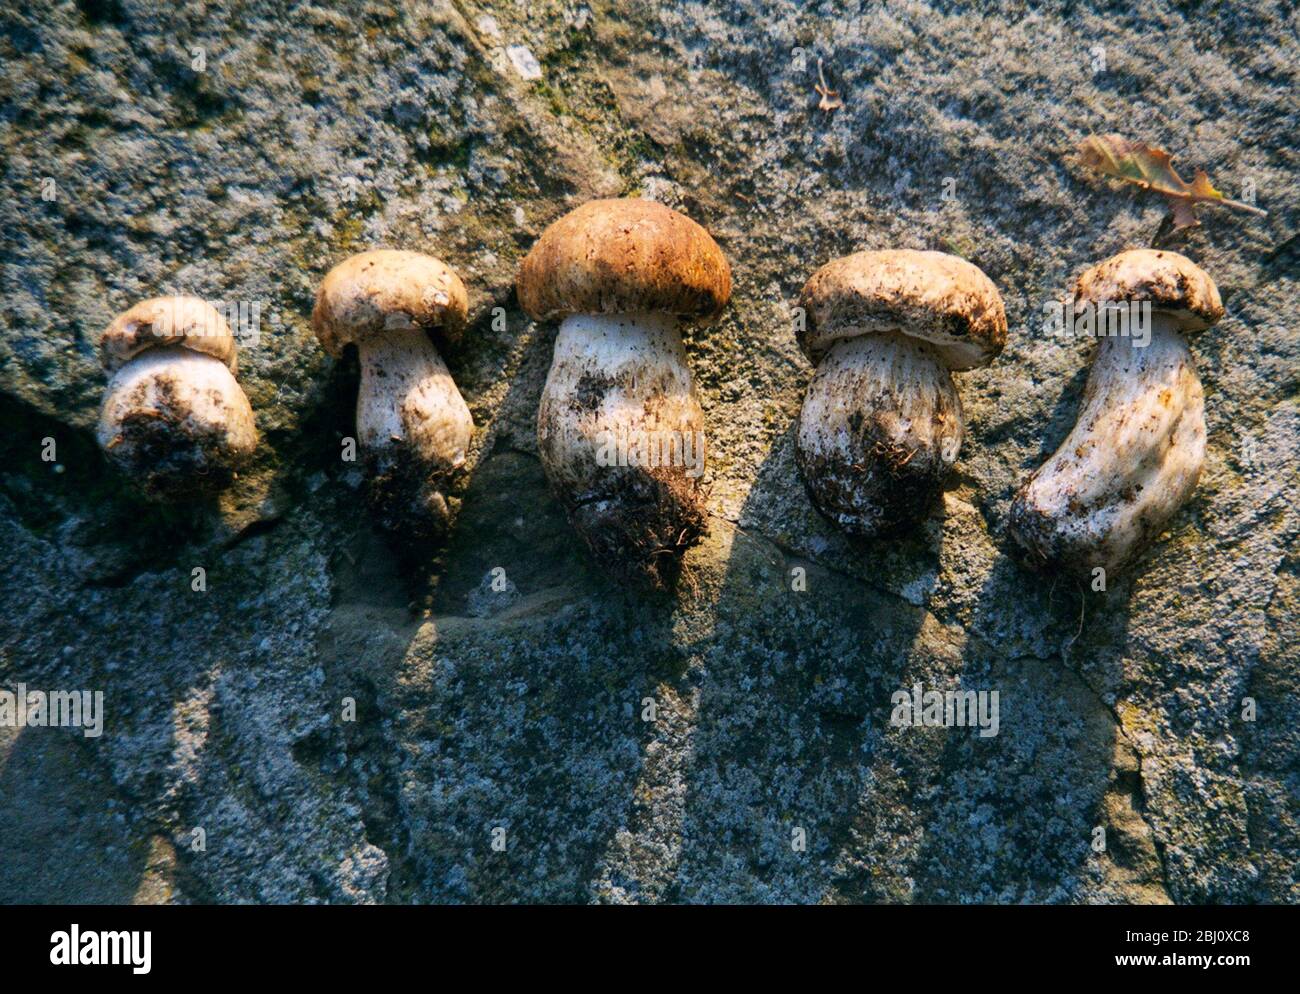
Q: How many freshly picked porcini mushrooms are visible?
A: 5